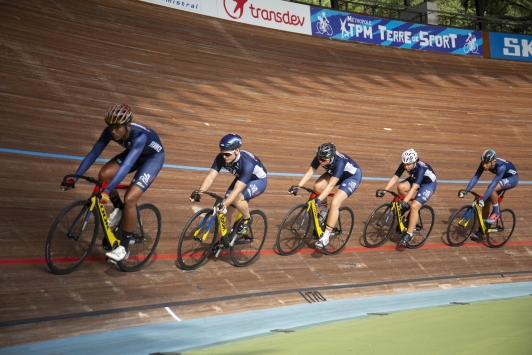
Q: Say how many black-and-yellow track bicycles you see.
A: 5